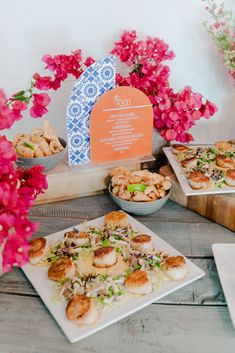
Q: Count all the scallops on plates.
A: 15